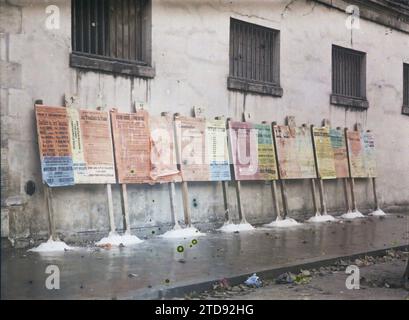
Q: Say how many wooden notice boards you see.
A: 7